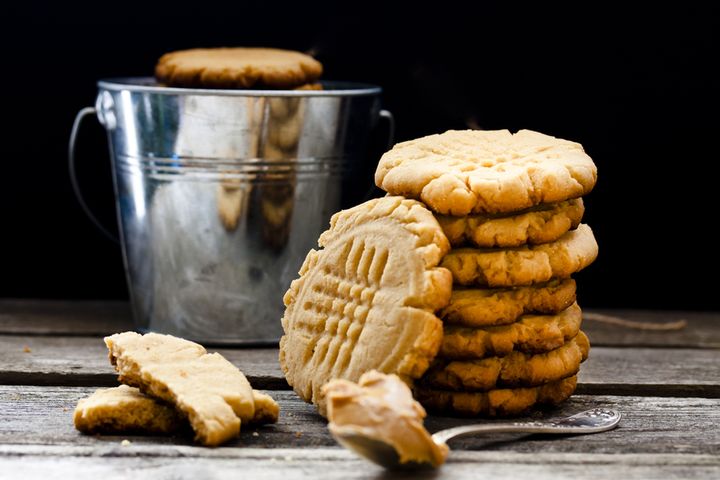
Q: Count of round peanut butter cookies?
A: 9